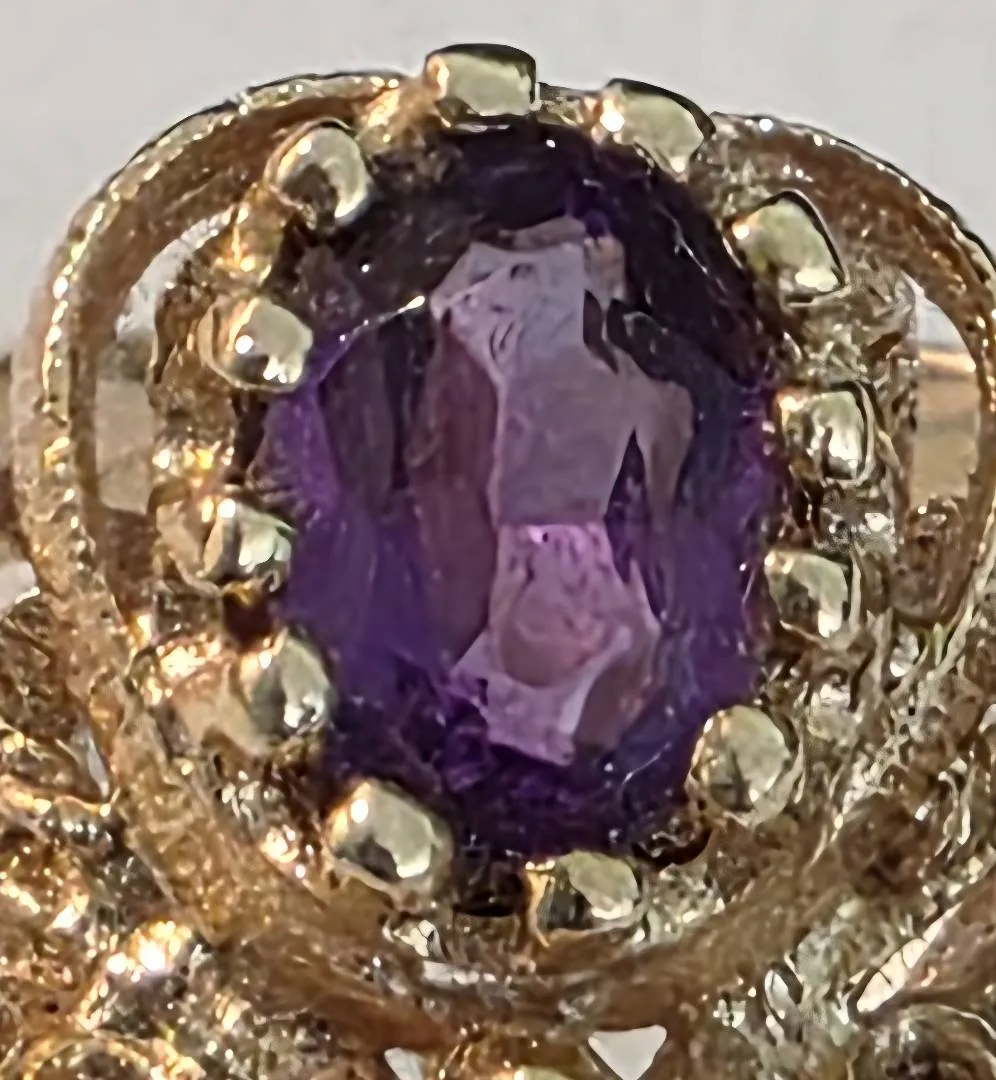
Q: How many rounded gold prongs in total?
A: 12